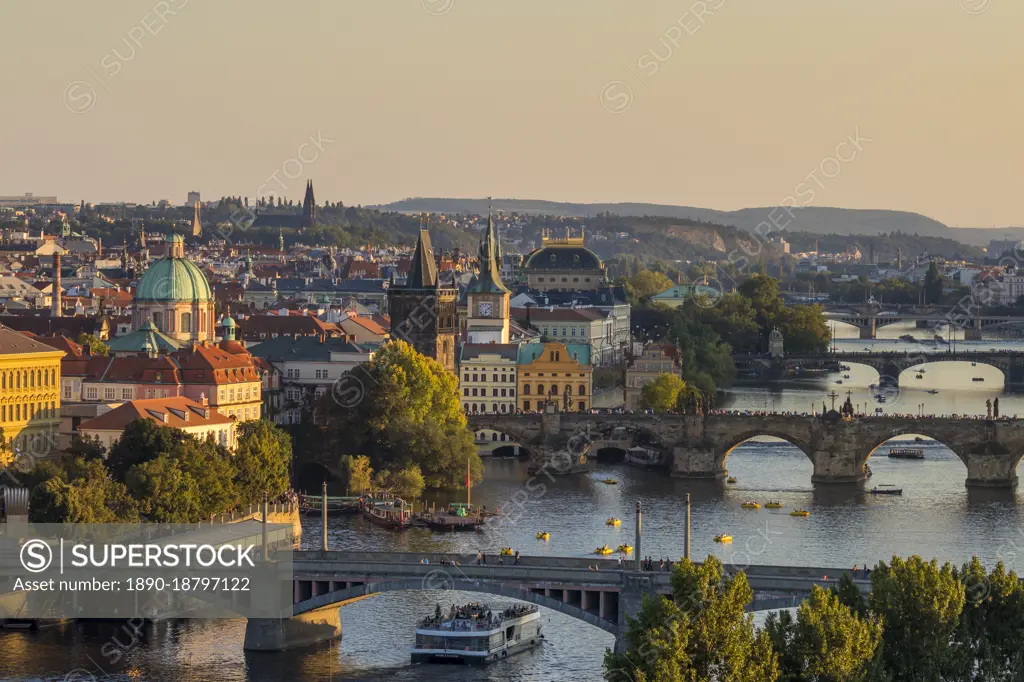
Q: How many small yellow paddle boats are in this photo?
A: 11